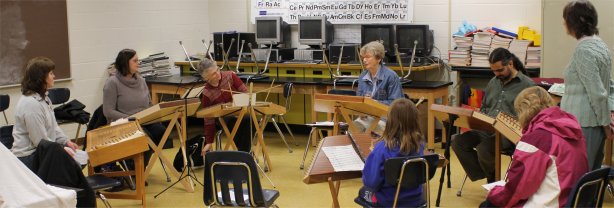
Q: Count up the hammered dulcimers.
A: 7